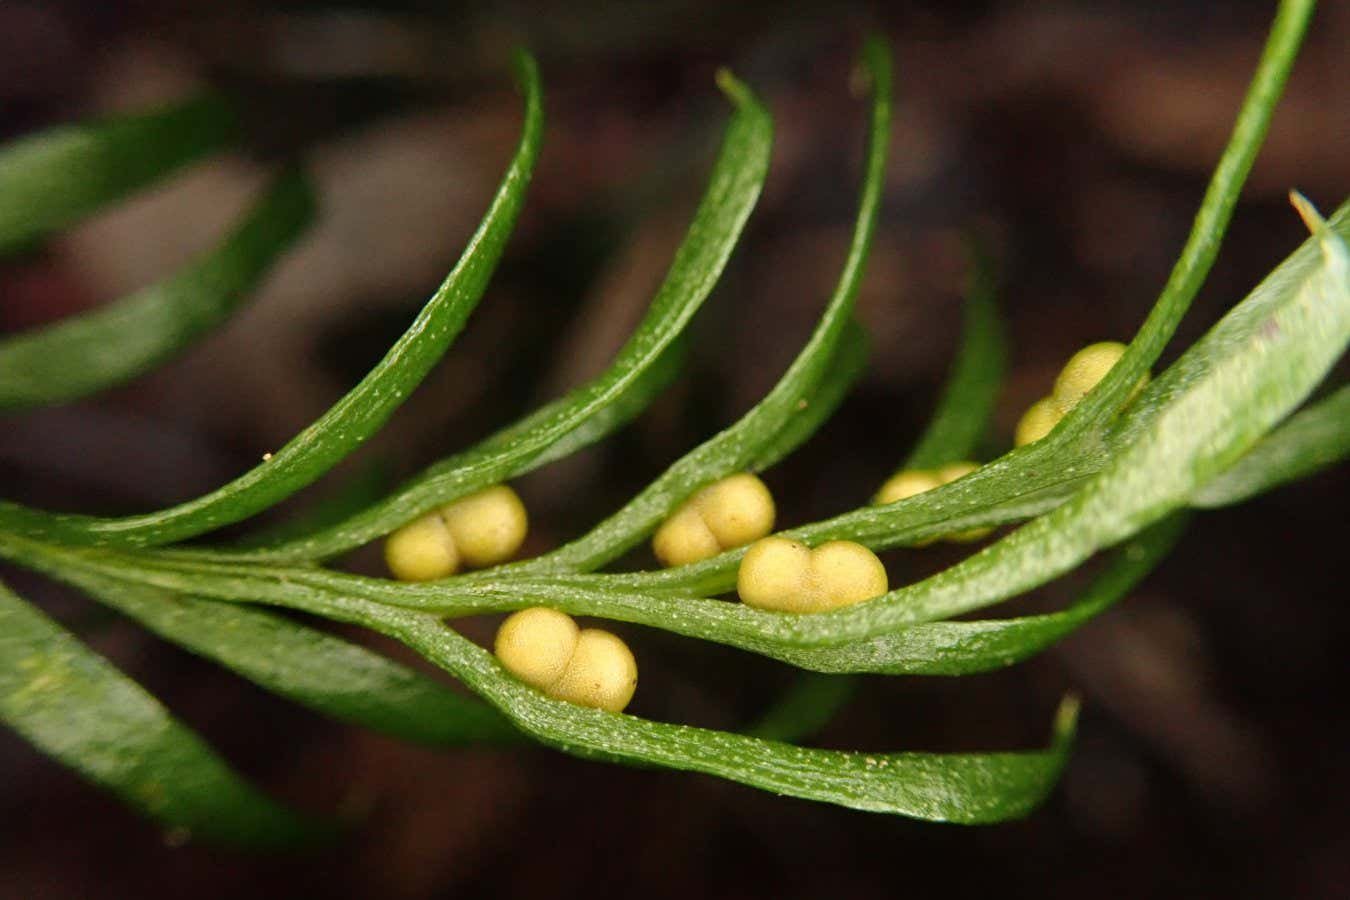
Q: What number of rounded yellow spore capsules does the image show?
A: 12